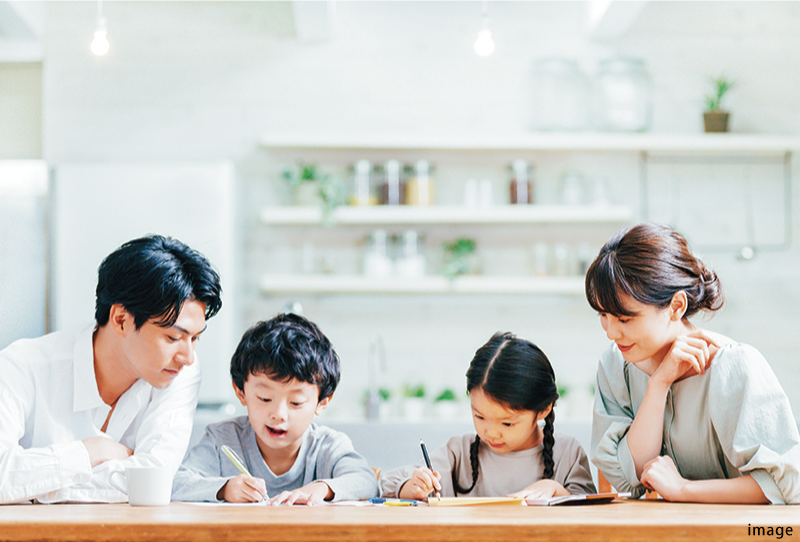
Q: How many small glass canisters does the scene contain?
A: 6